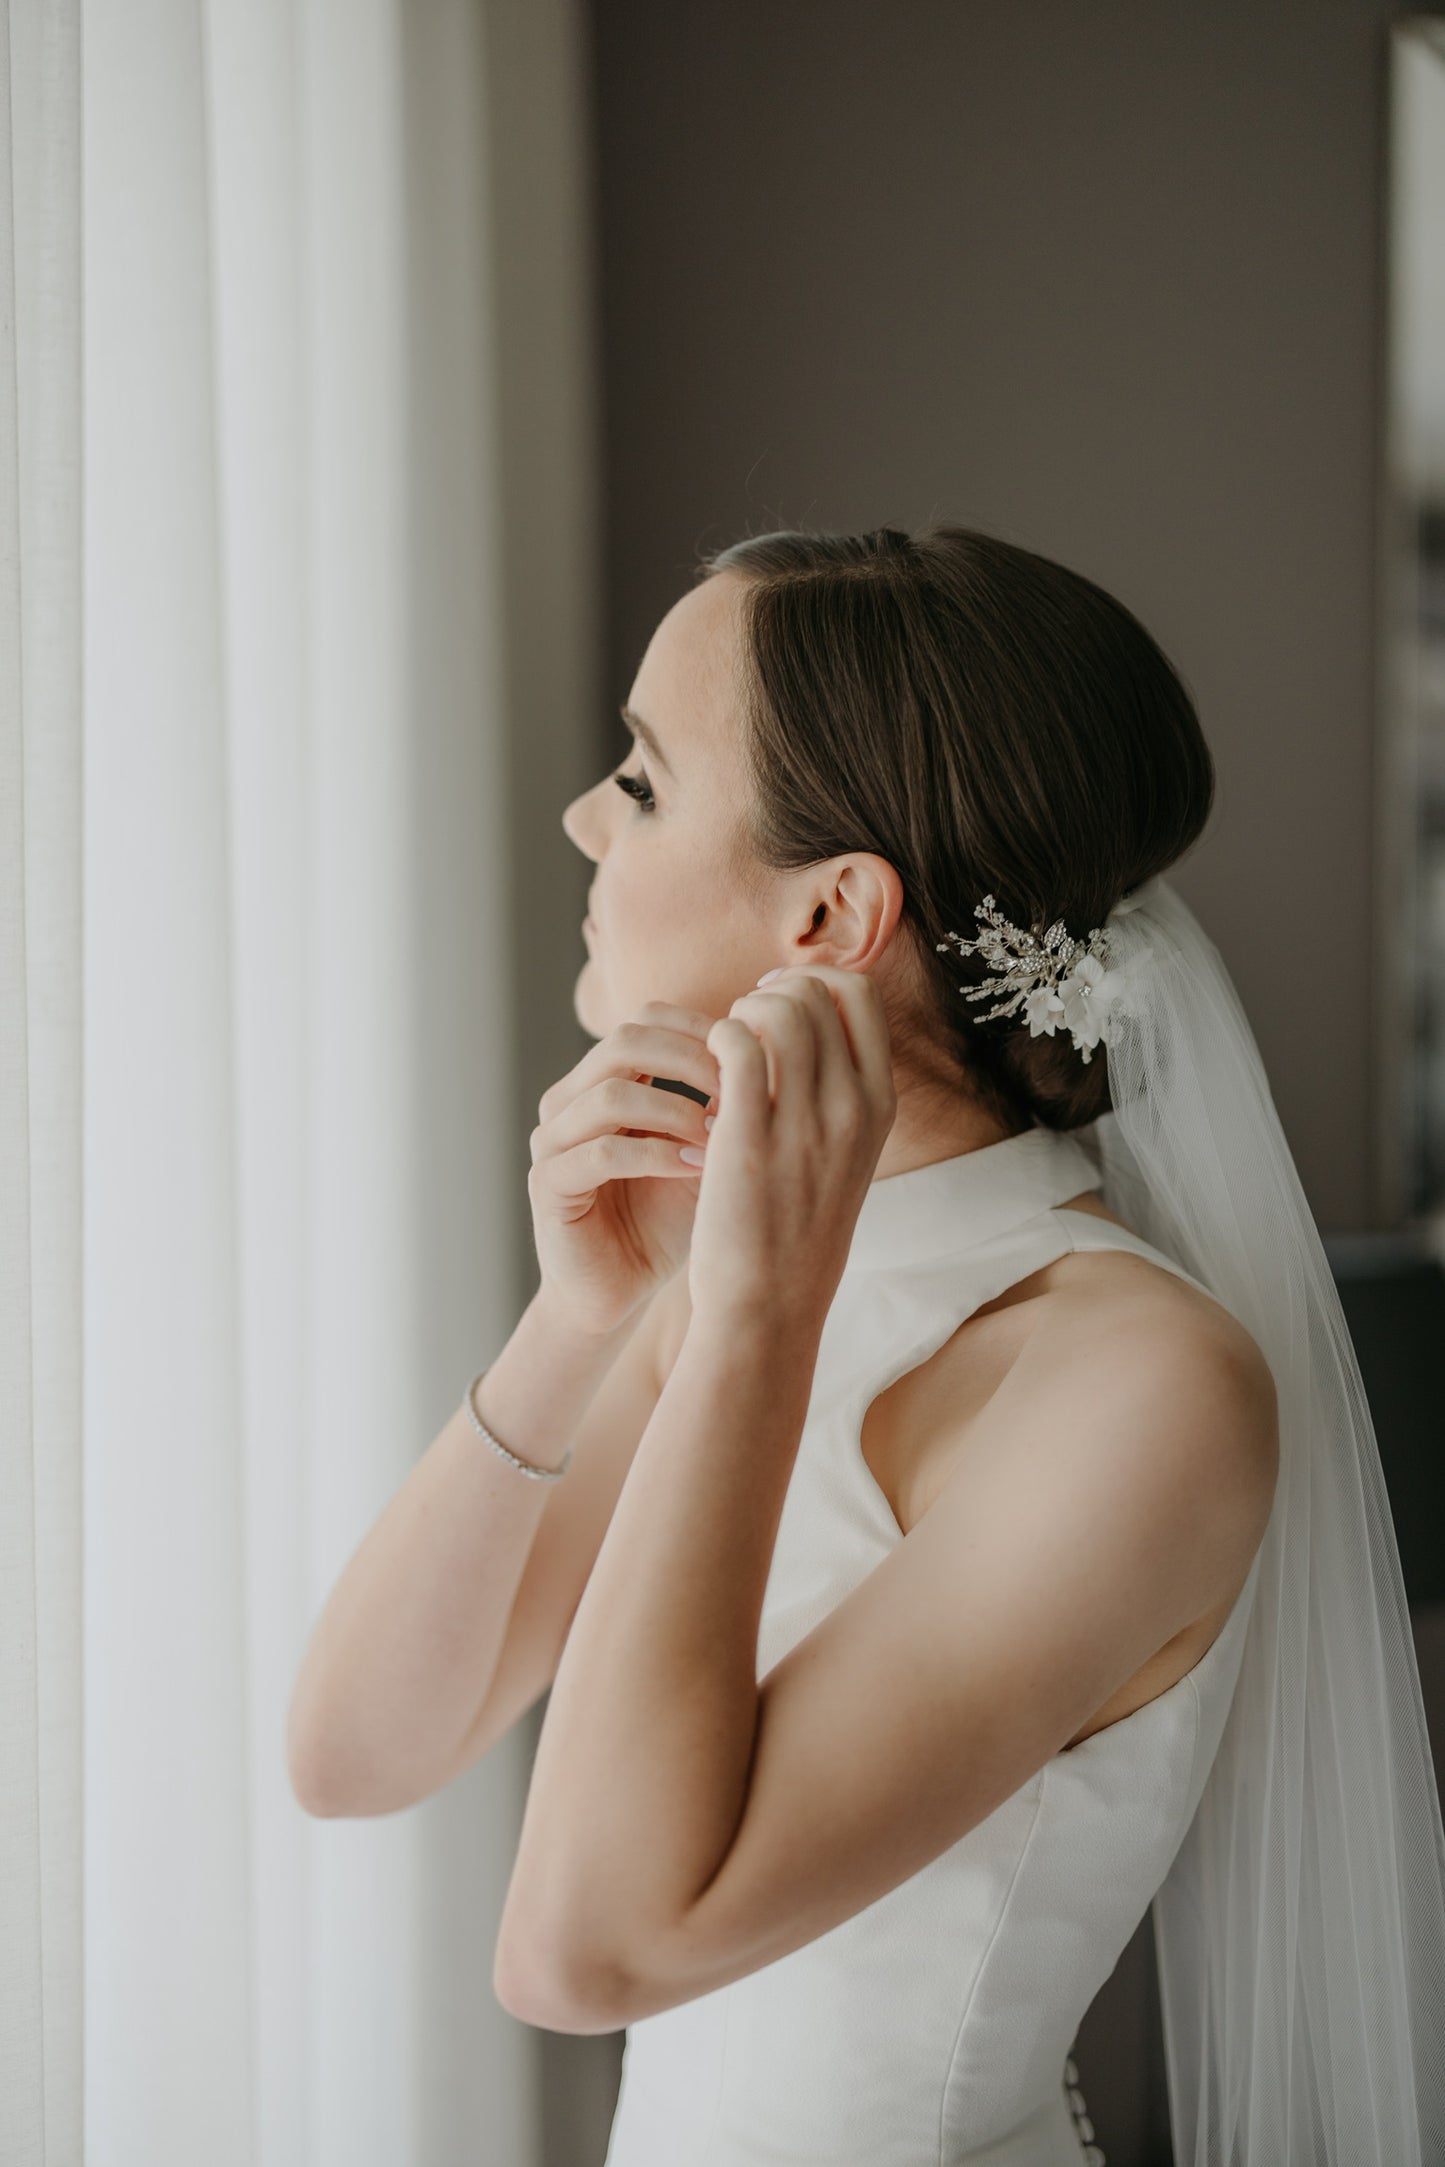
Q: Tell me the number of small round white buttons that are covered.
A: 4